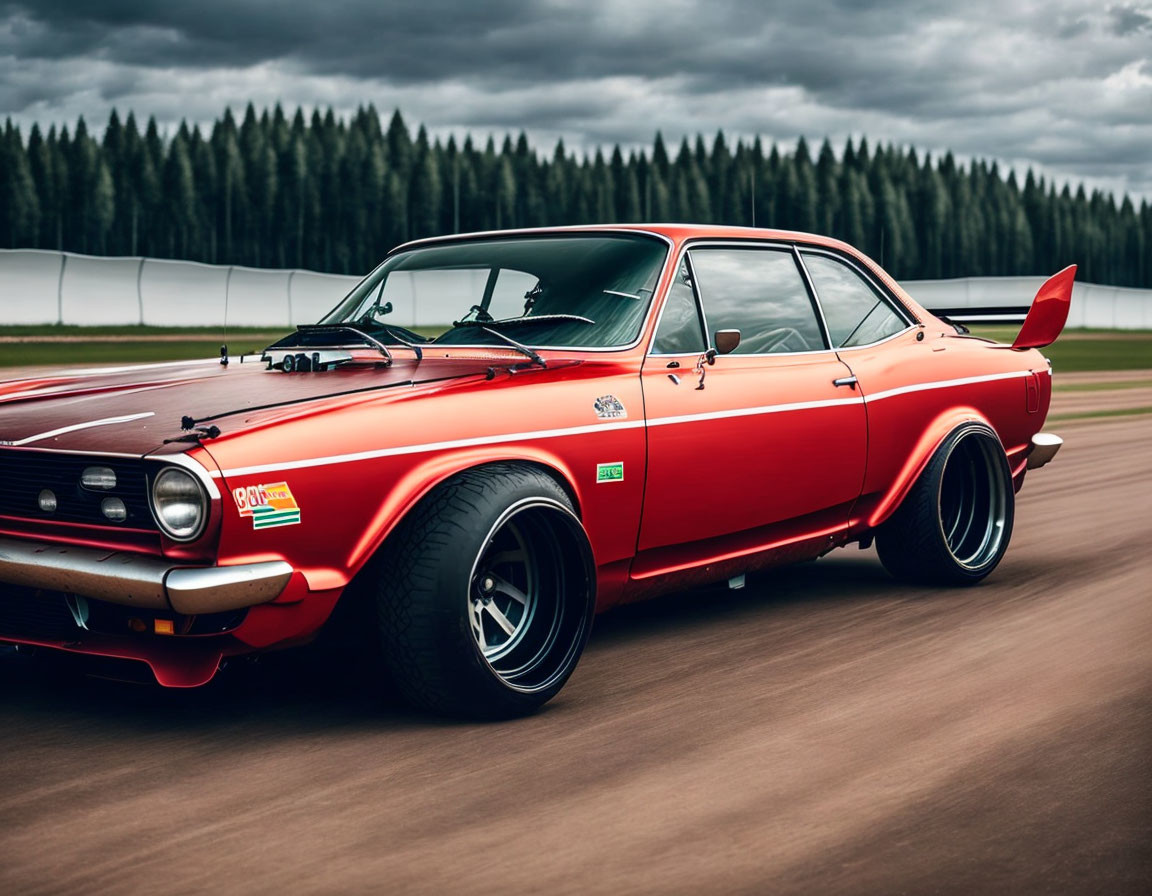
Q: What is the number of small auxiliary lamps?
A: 3